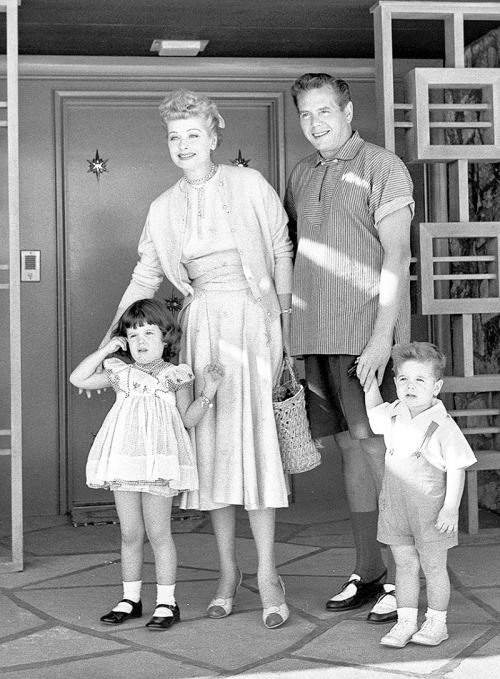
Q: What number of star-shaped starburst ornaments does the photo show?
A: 3